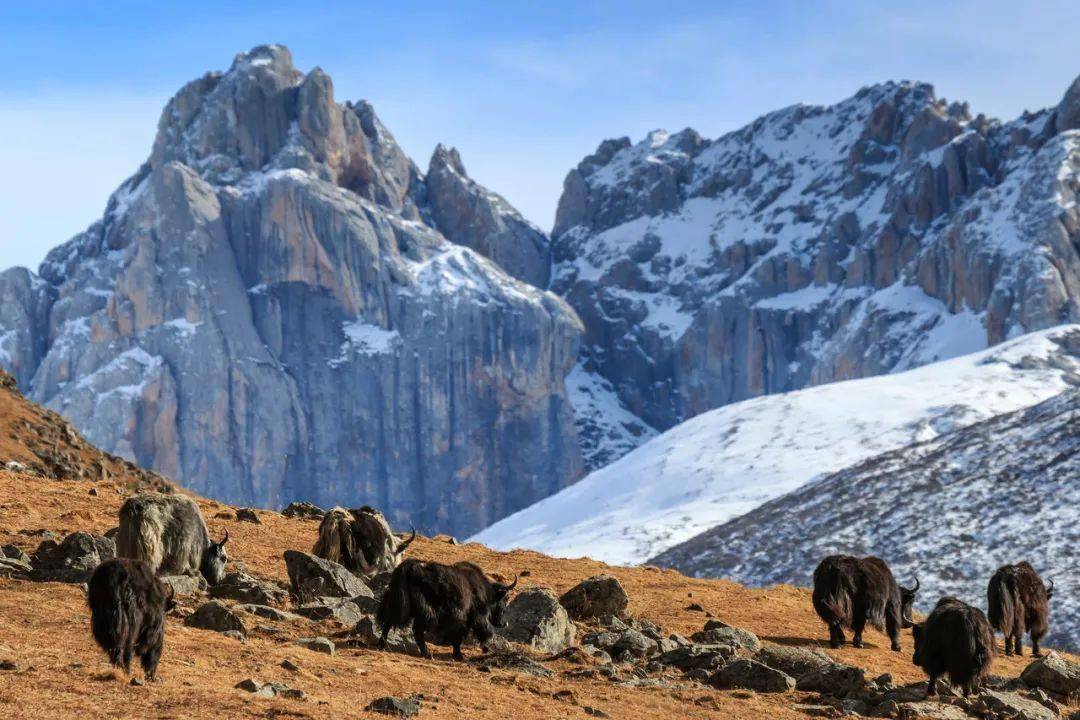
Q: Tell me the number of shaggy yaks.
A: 7